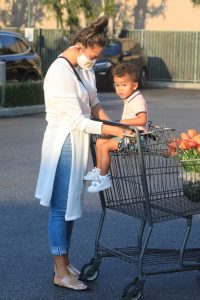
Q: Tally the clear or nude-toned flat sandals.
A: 2